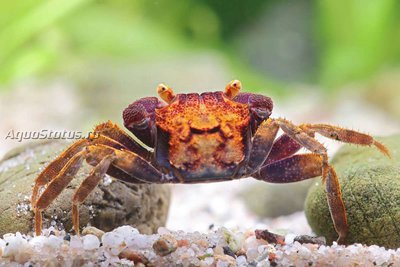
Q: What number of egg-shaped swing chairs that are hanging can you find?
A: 0